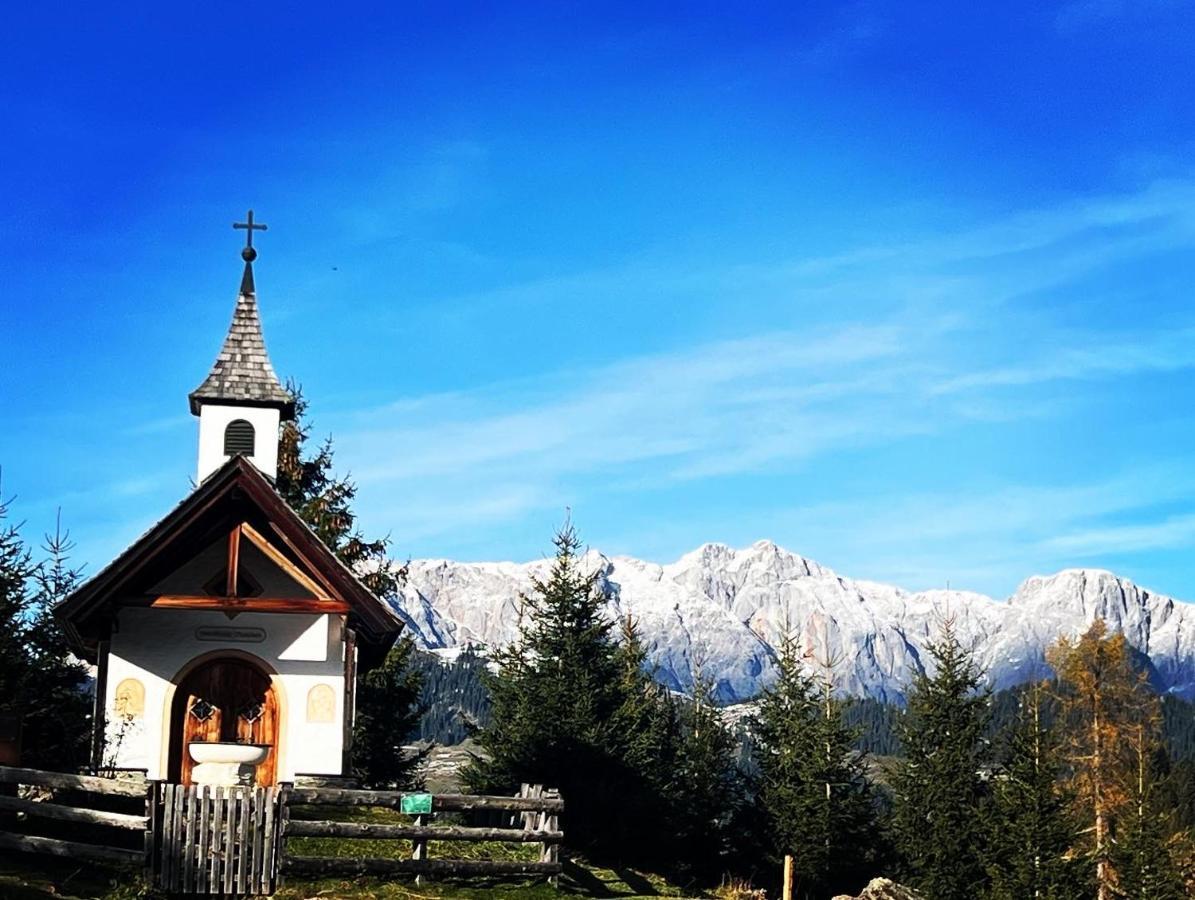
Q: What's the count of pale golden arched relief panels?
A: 2